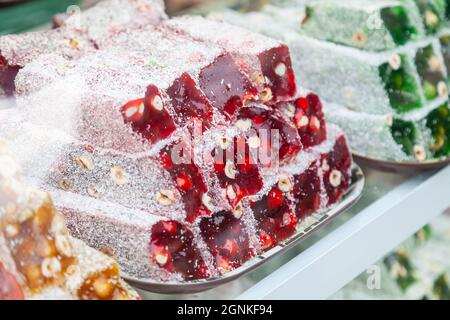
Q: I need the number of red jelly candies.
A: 13